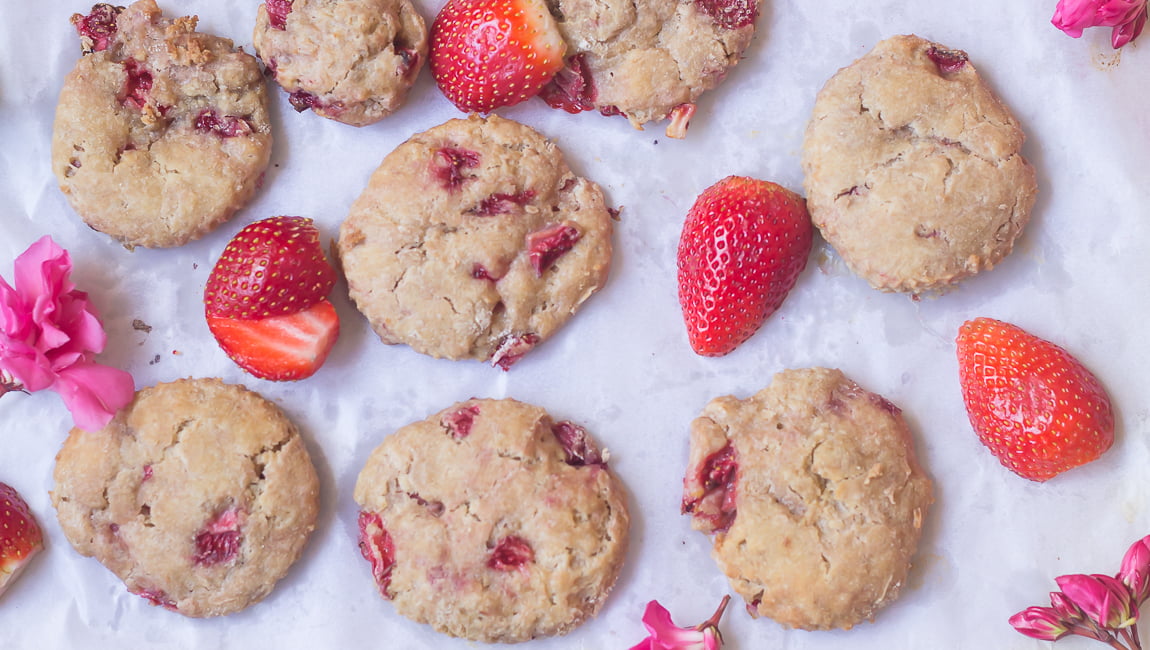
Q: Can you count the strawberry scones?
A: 8